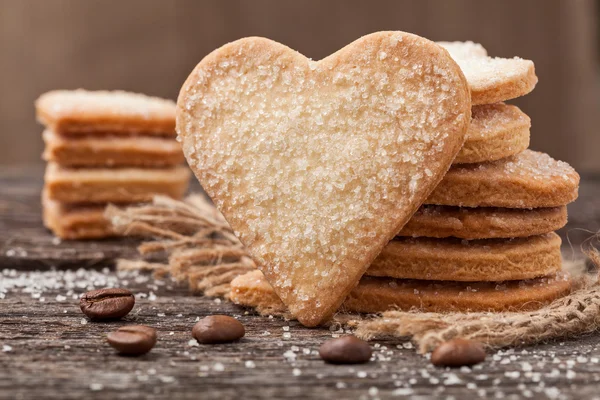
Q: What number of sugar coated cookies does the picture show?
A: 11